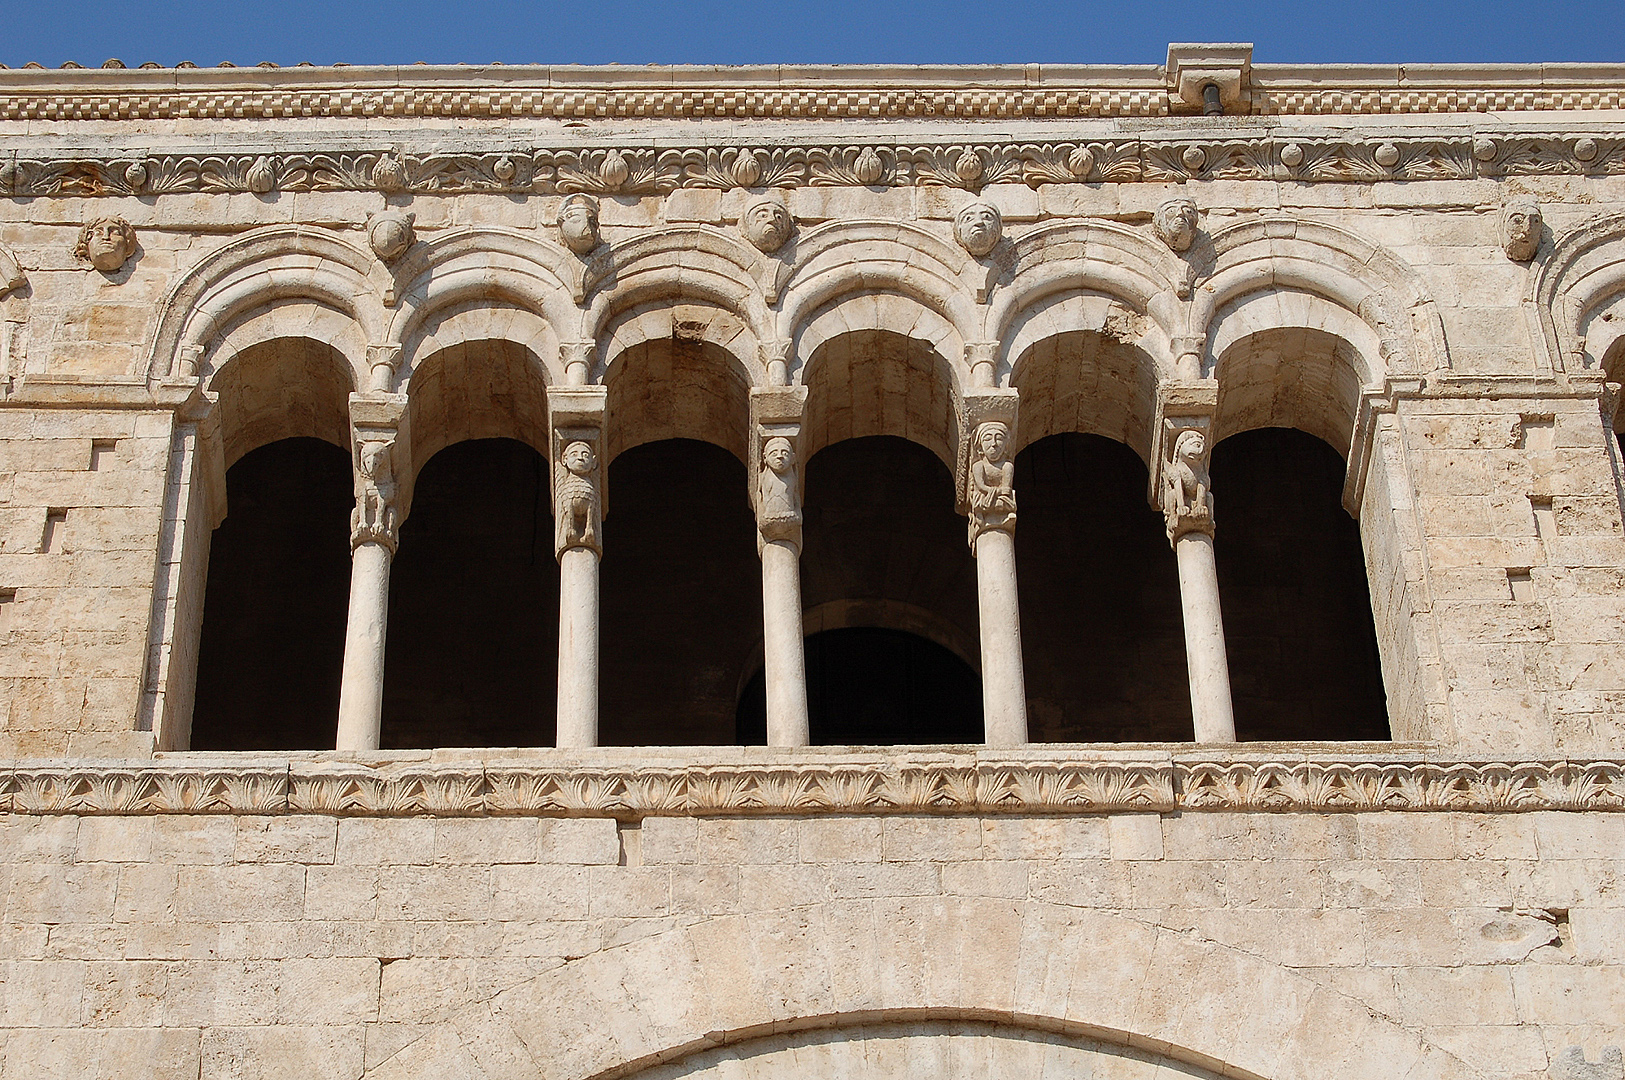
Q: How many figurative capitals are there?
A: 5